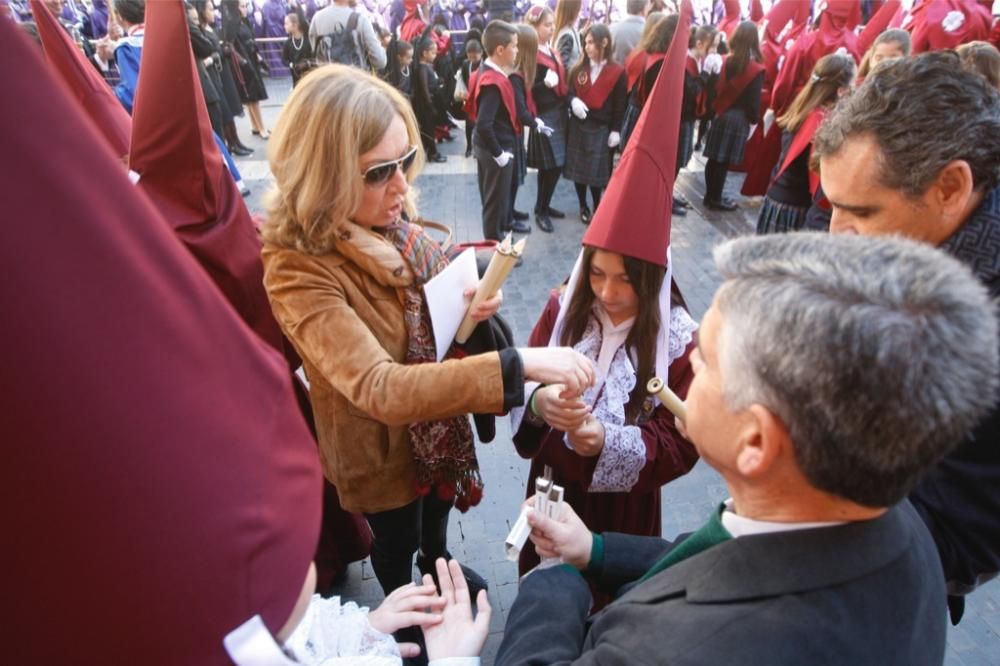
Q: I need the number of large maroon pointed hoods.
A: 4